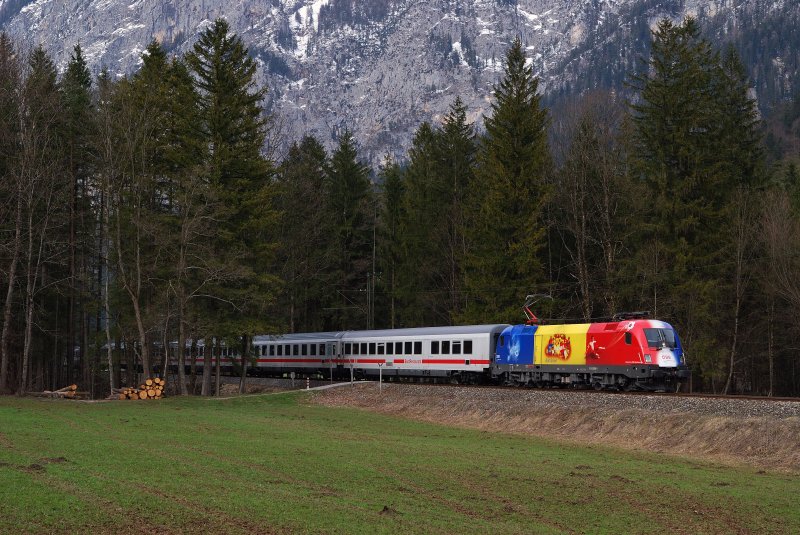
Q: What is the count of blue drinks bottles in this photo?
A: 0